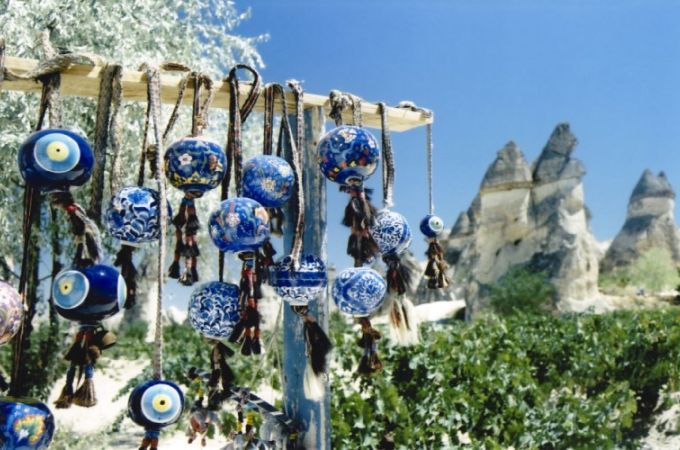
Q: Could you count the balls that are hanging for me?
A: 15